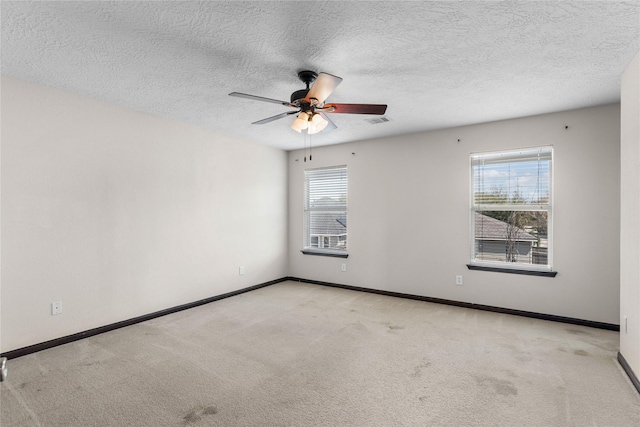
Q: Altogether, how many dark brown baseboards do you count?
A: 3